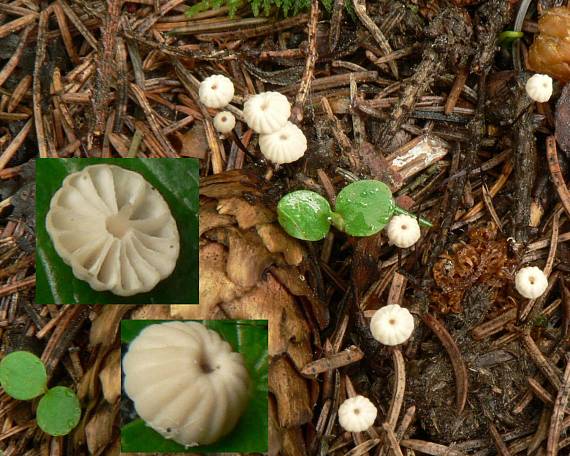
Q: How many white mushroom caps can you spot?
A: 11